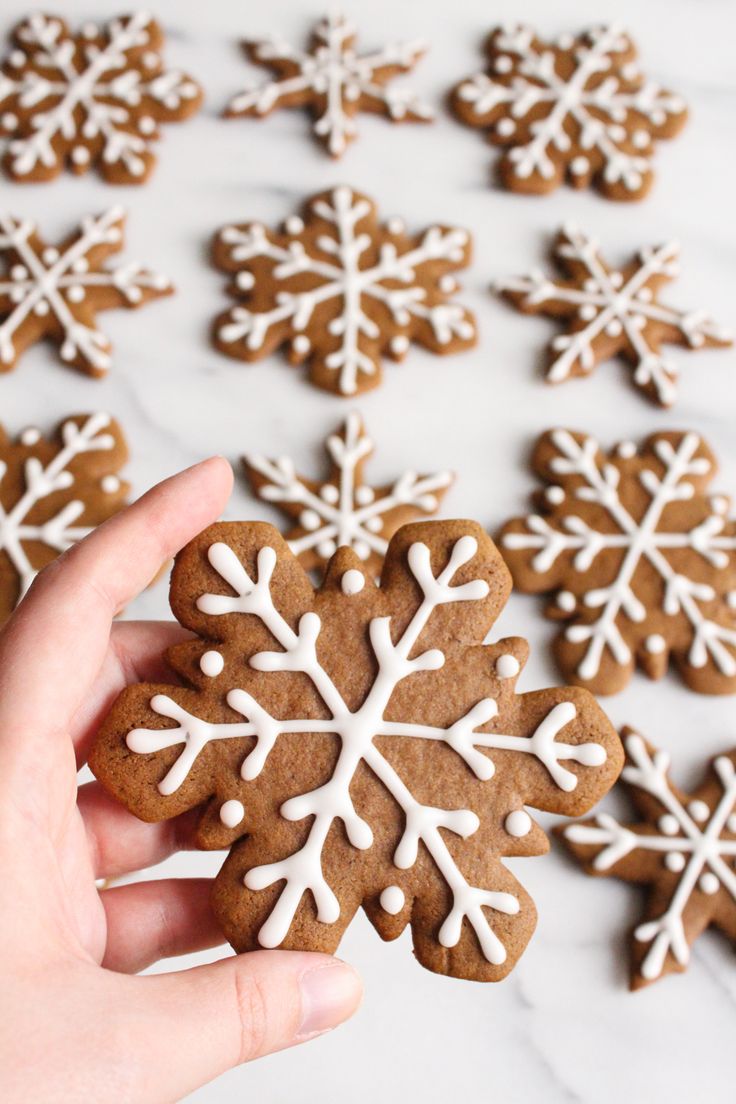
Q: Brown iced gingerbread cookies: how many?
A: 11